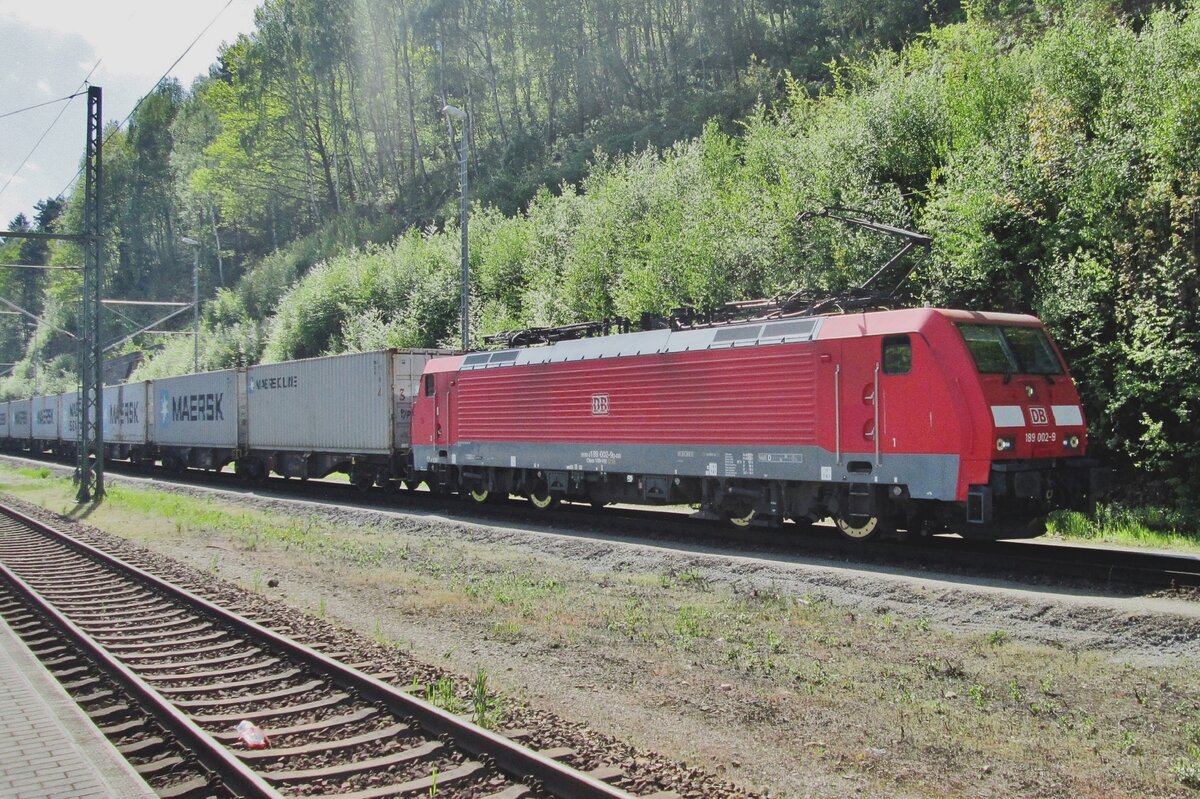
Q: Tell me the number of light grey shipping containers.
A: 7